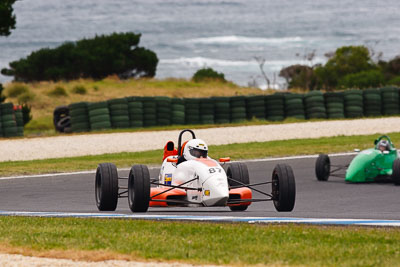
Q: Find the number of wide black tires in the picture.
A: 6